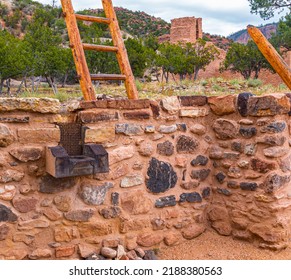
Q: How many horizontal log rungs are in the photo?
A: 3